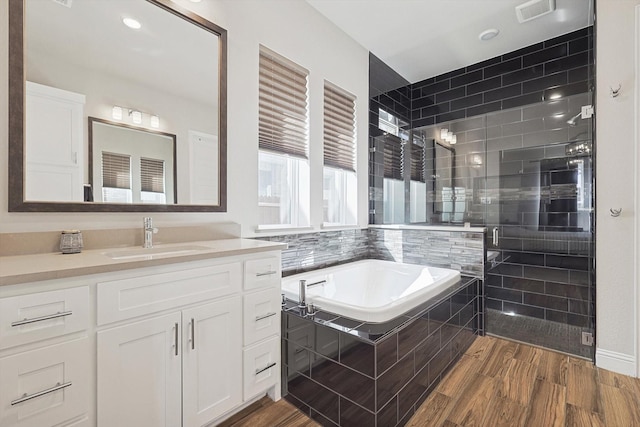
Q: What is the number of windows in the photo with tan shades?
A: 2